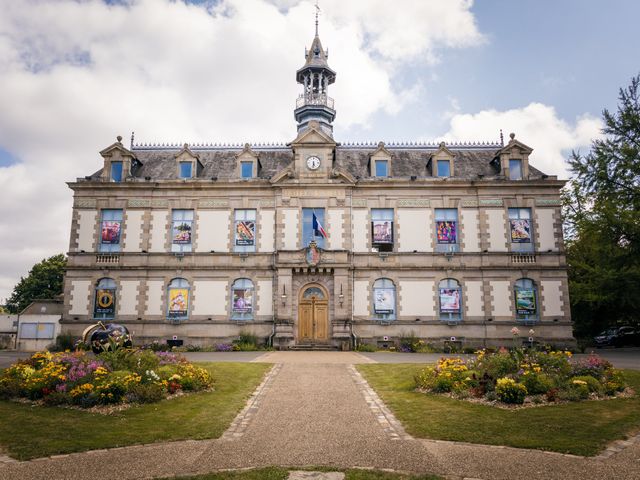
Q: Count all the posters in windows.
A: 12